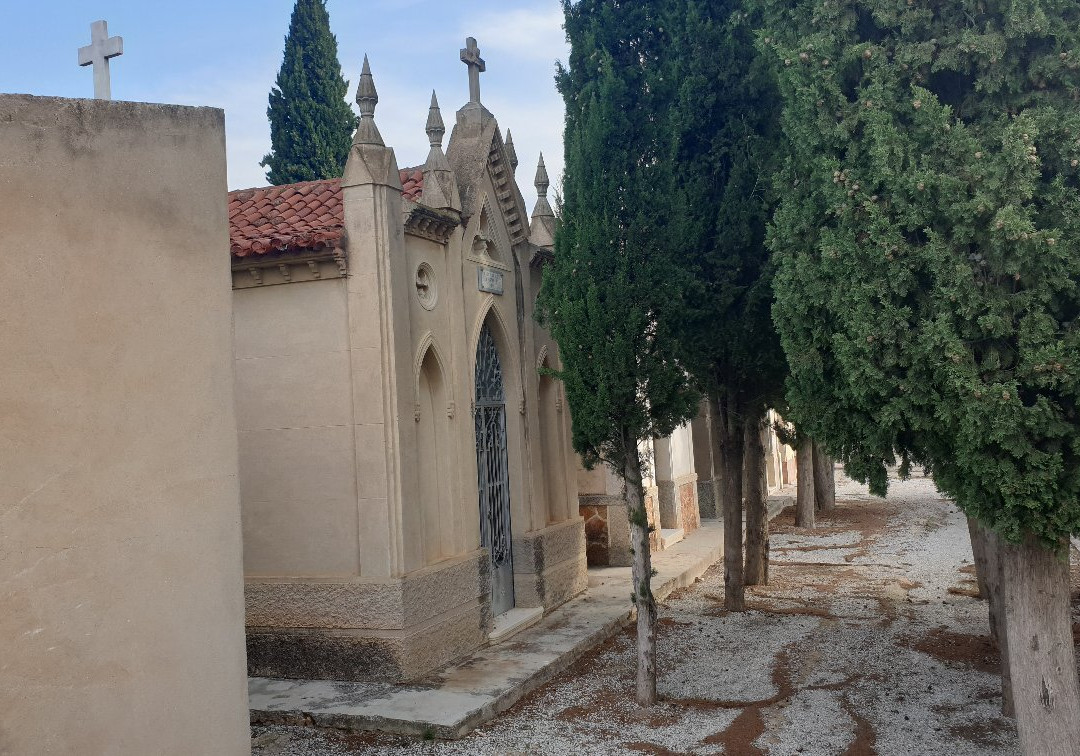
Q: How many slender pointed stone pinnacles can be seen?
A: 4